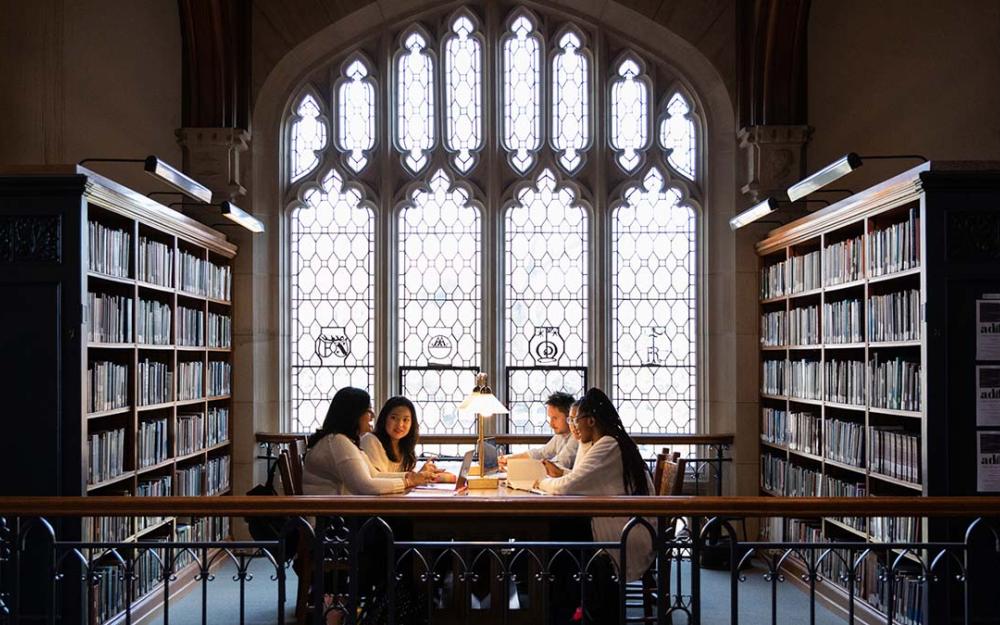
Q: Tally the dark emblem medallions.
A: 4